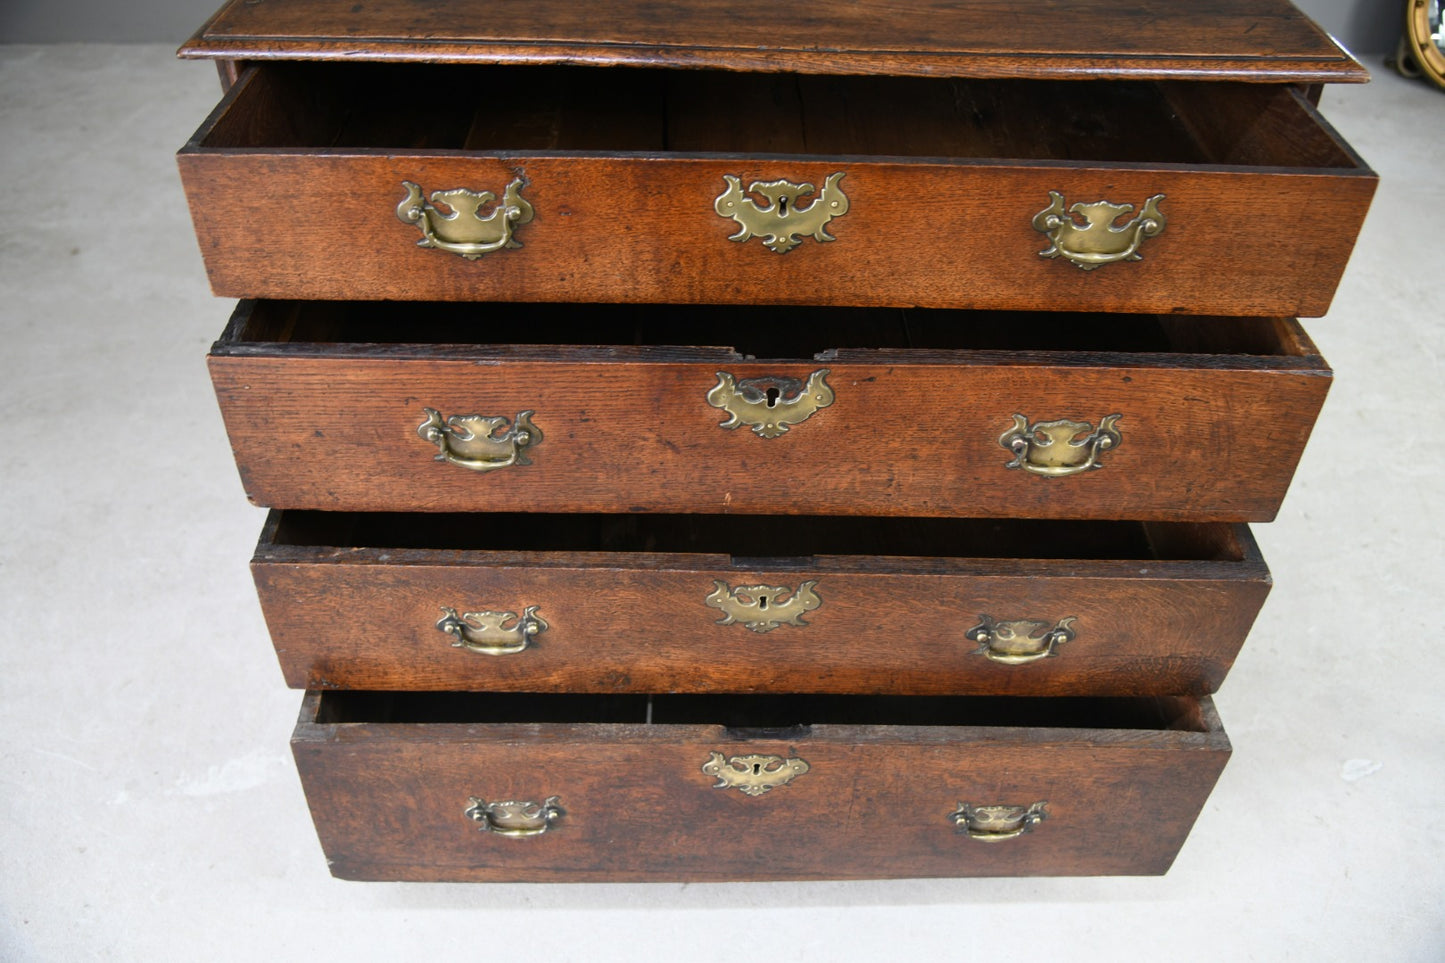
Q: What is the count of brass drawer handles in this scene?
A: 8